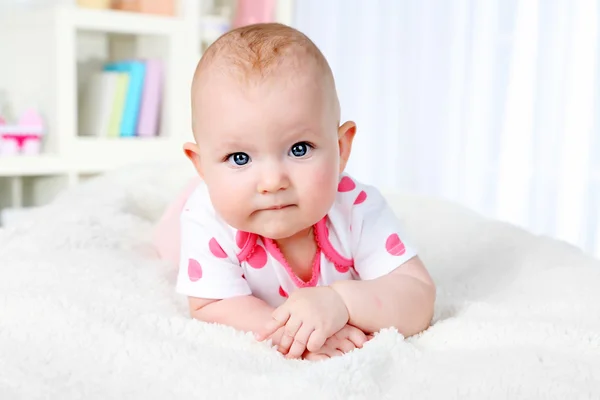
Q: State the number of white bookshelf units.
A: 1